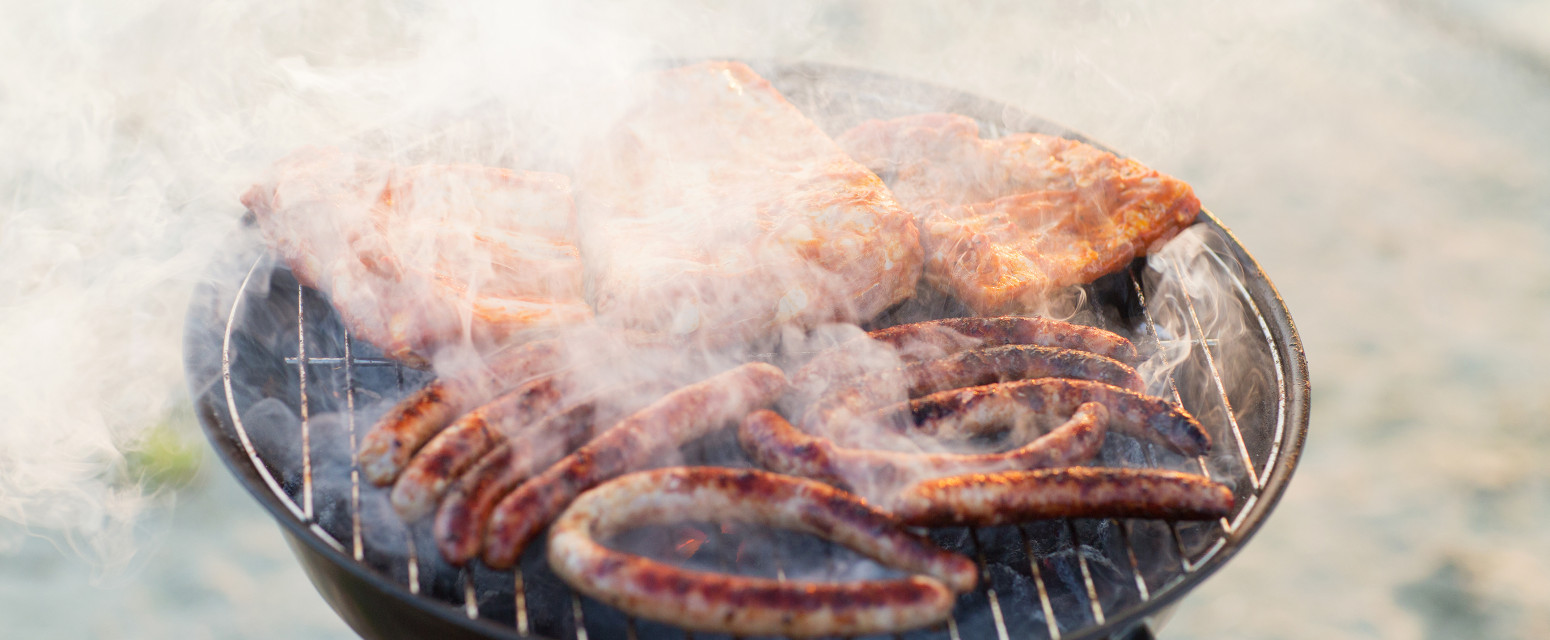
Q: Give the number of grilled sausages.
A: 10